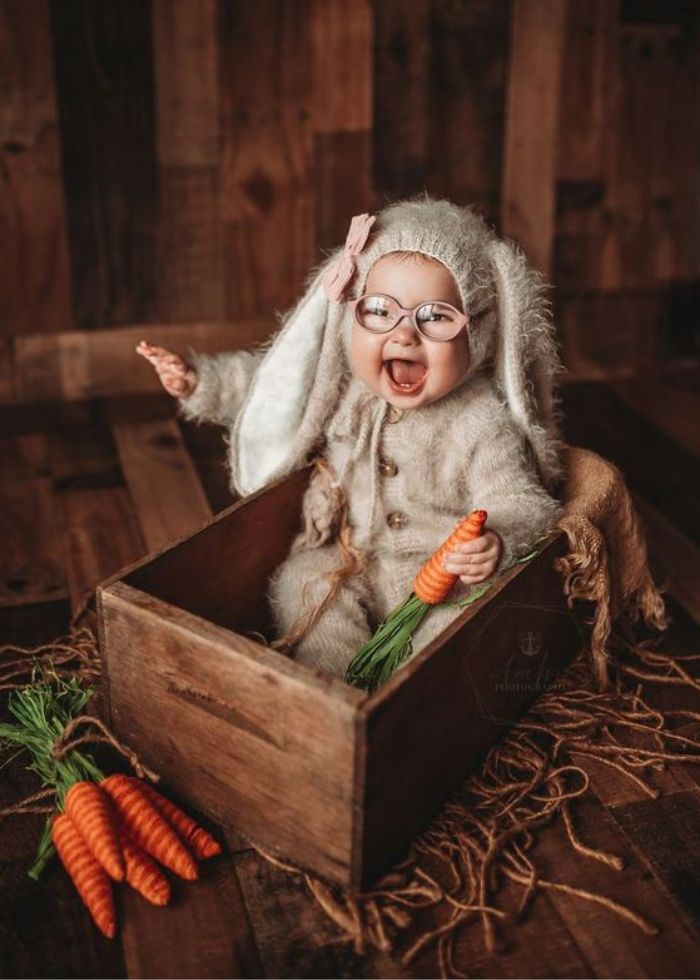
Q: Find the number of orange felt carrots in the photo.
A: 6